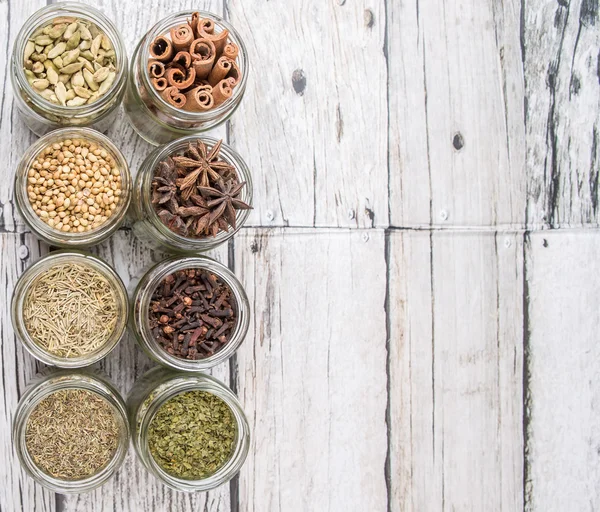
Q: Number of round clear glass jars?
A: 8